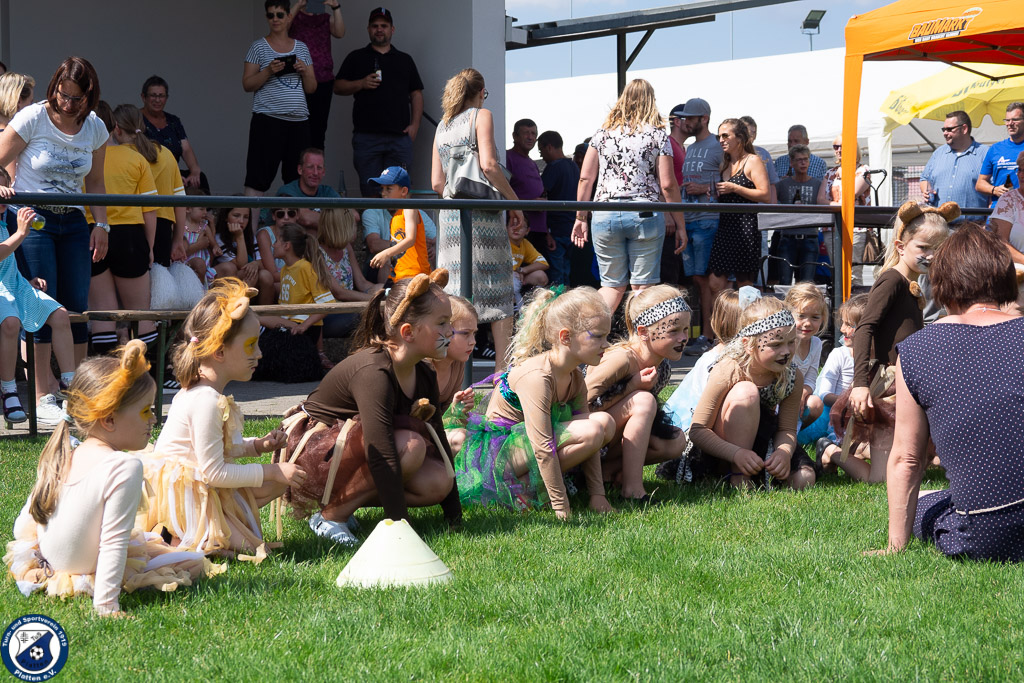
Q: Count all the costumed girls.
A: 11